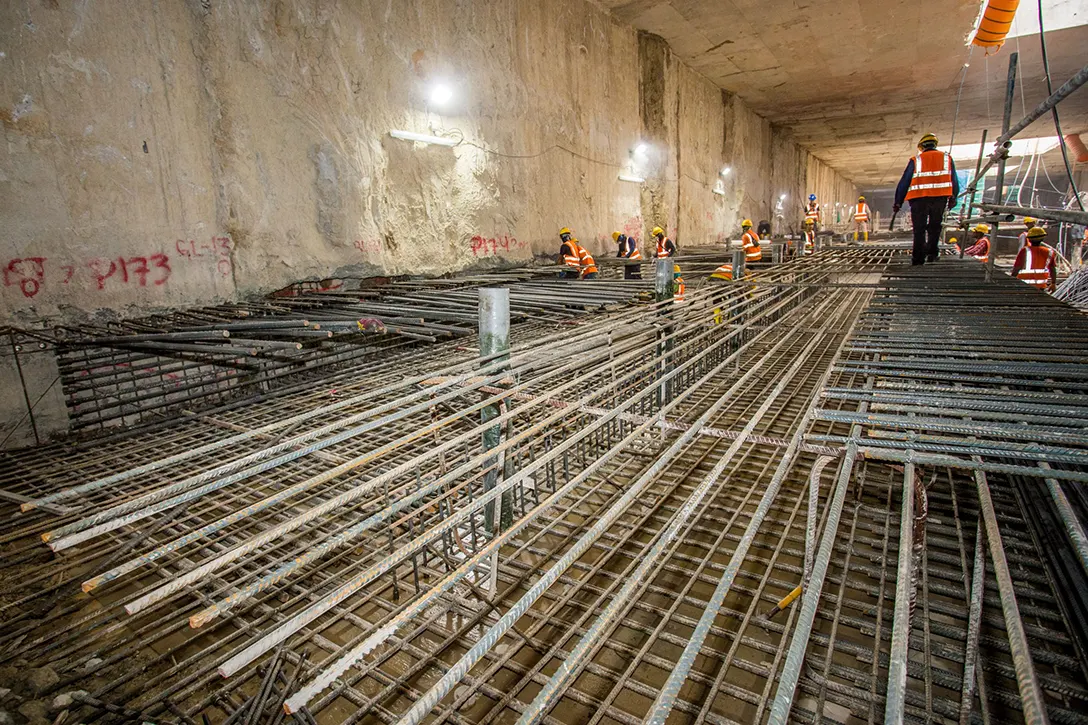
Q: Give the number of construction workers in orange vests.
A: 15